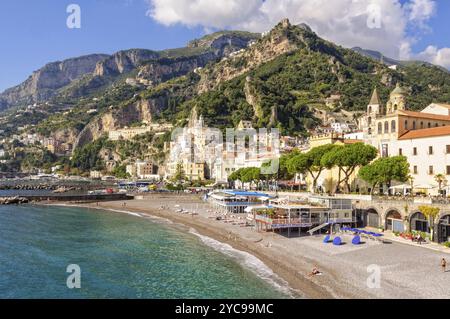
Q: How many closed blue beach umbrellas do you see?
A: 3